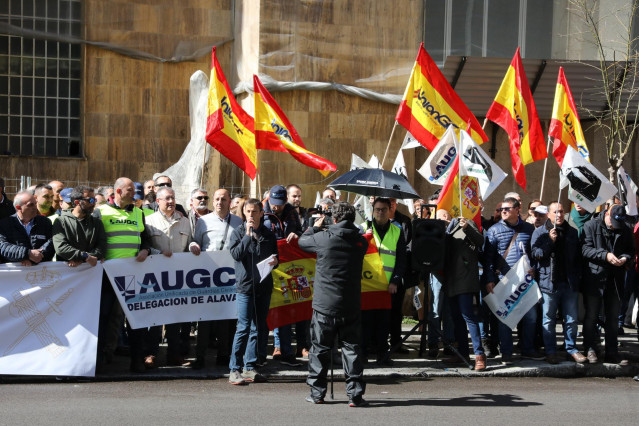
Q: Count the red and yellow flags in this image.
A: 7